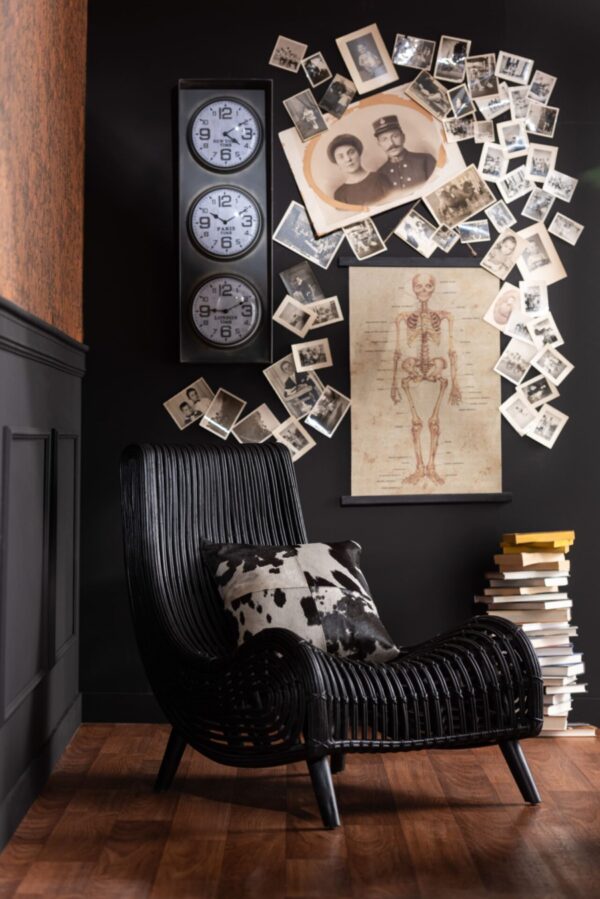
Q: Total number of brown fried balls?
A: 0